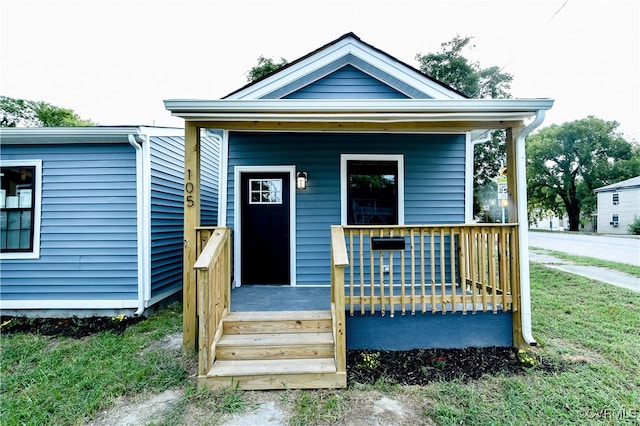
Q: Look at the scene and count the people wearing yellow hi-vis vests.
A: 0